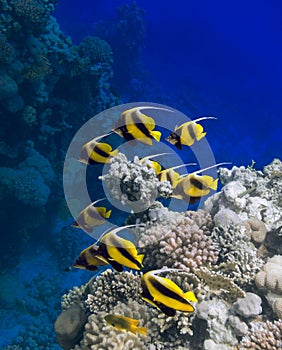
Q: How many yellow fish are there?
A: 11